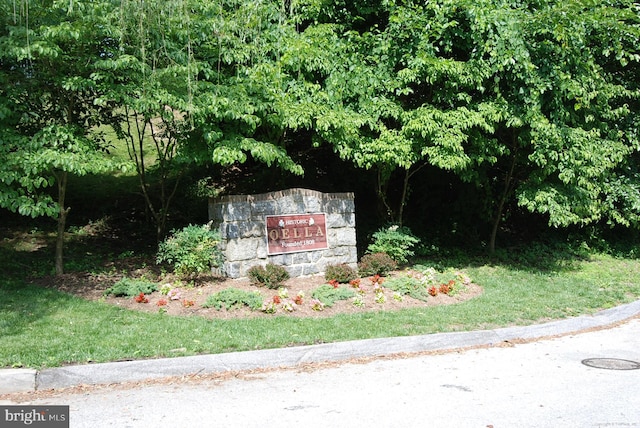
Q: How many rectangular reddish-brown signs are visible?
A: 1